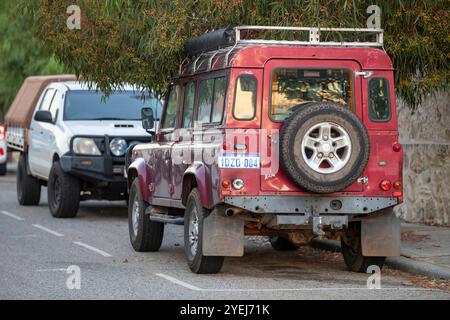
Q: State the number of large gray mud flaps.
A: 2